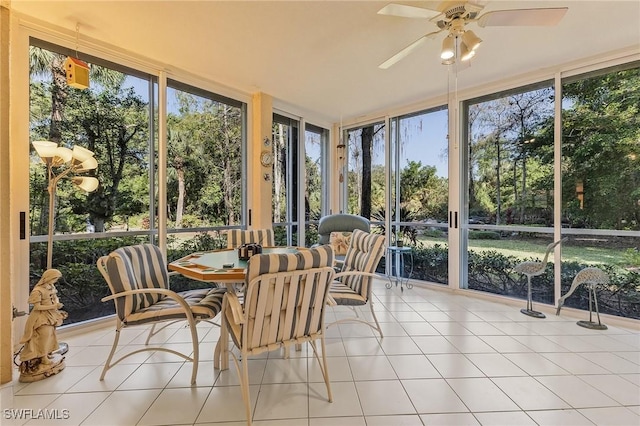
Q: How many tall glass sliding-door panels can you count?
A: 8